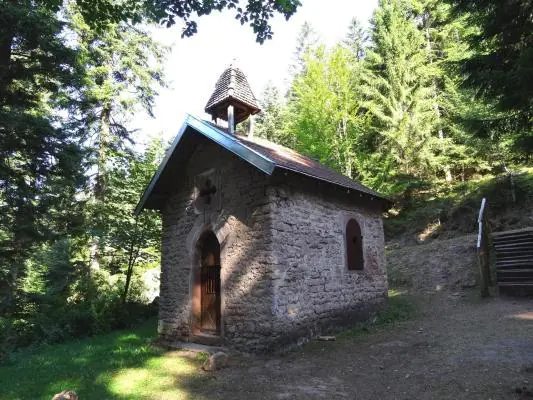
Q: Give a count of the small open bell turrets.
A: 1